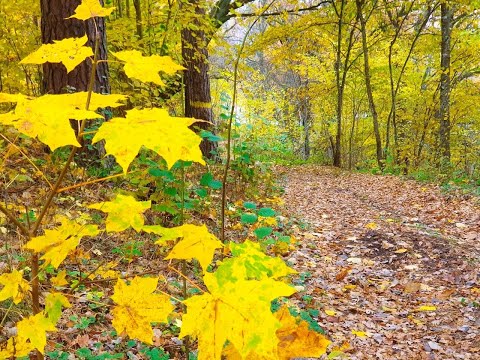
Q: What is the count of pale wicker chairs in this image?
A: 0